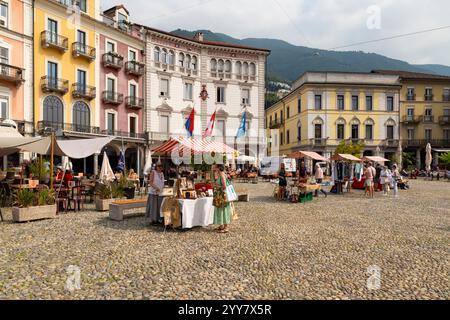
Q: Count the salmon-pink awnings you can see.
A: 3